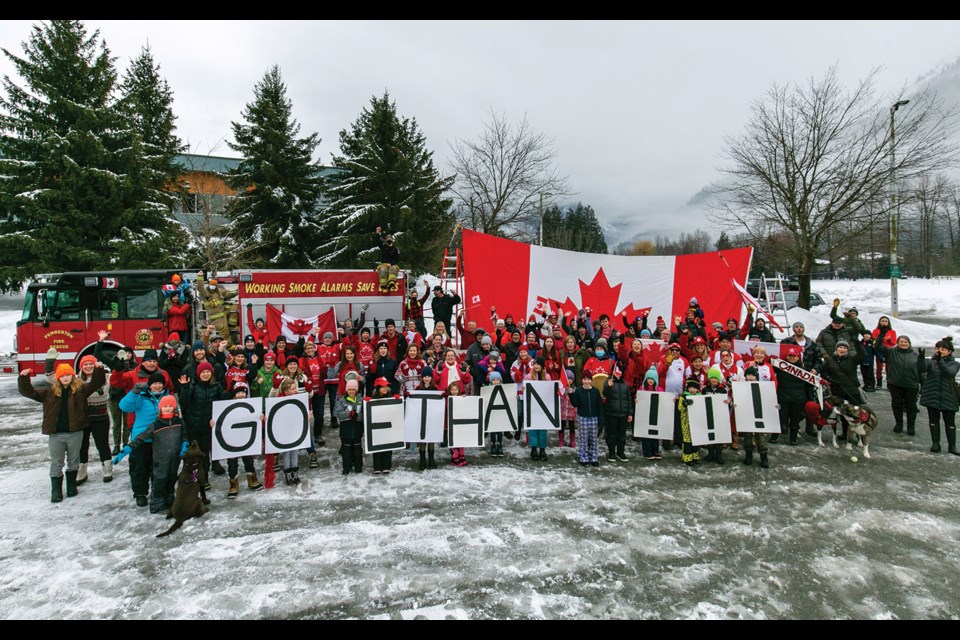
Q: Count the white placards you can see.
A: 10